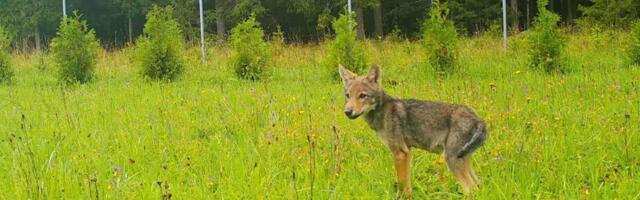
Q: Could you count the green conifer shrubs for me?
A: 8